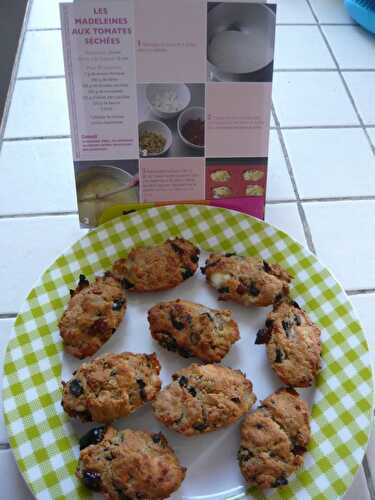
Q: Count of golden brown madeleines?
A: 9